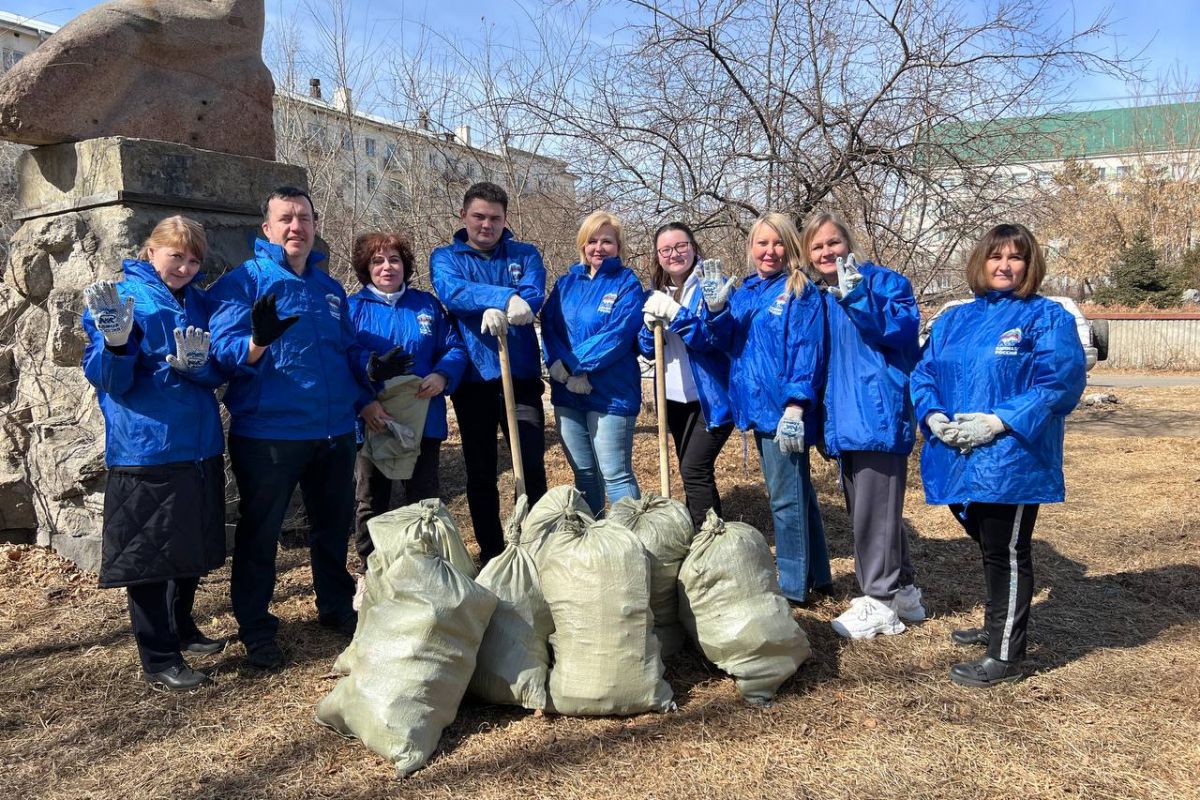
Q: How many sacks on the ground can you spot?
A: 7